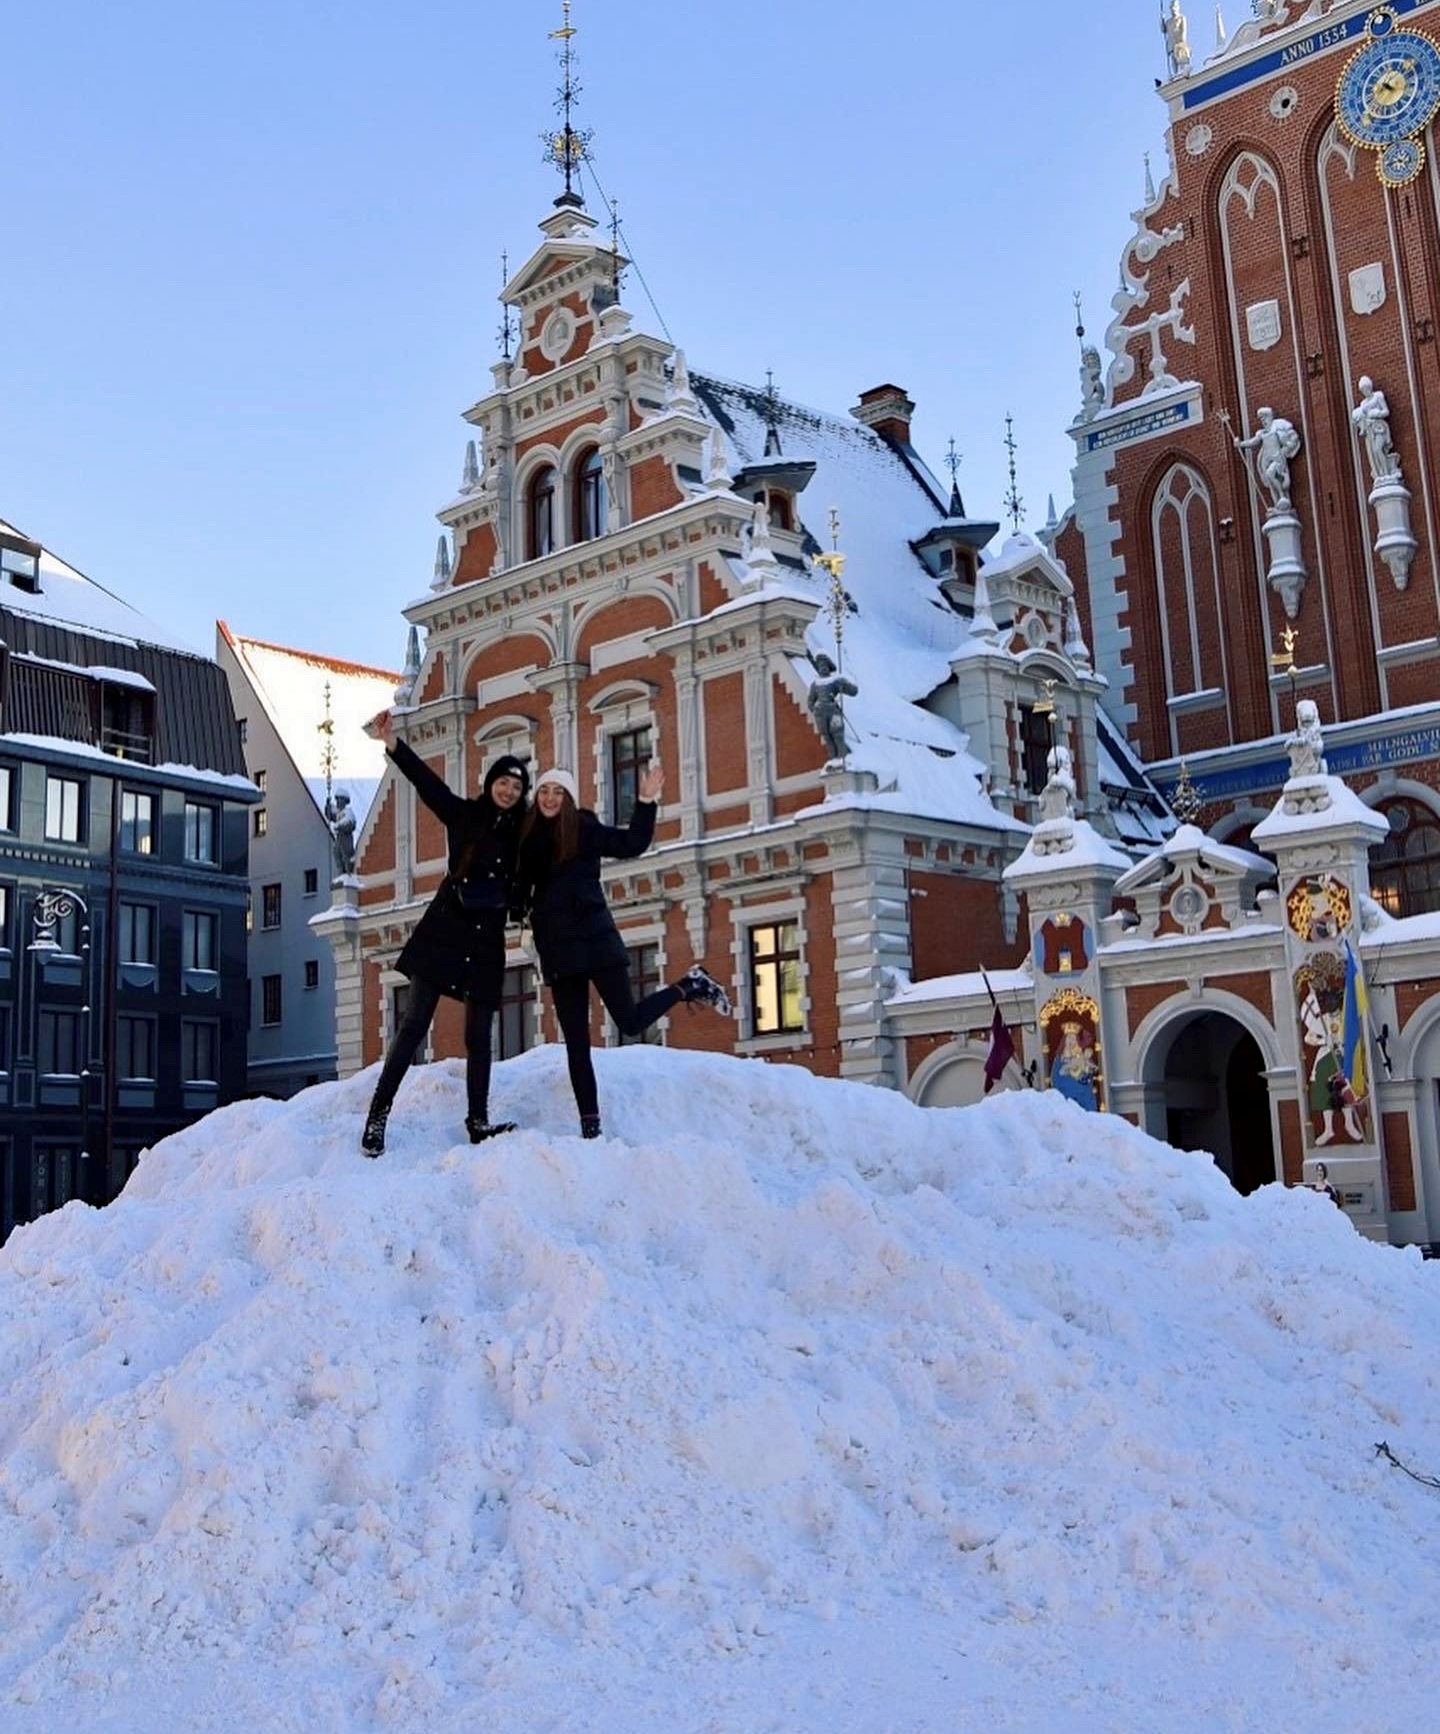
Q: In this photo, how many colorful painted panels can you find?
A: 4